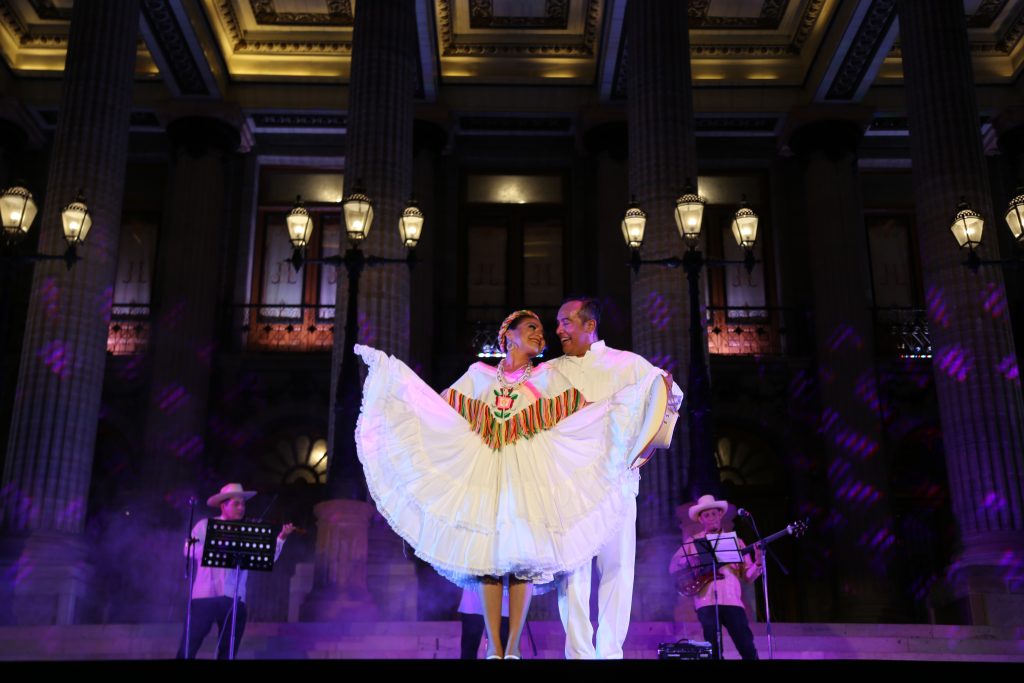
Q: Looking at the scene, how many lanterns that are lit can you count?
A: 10